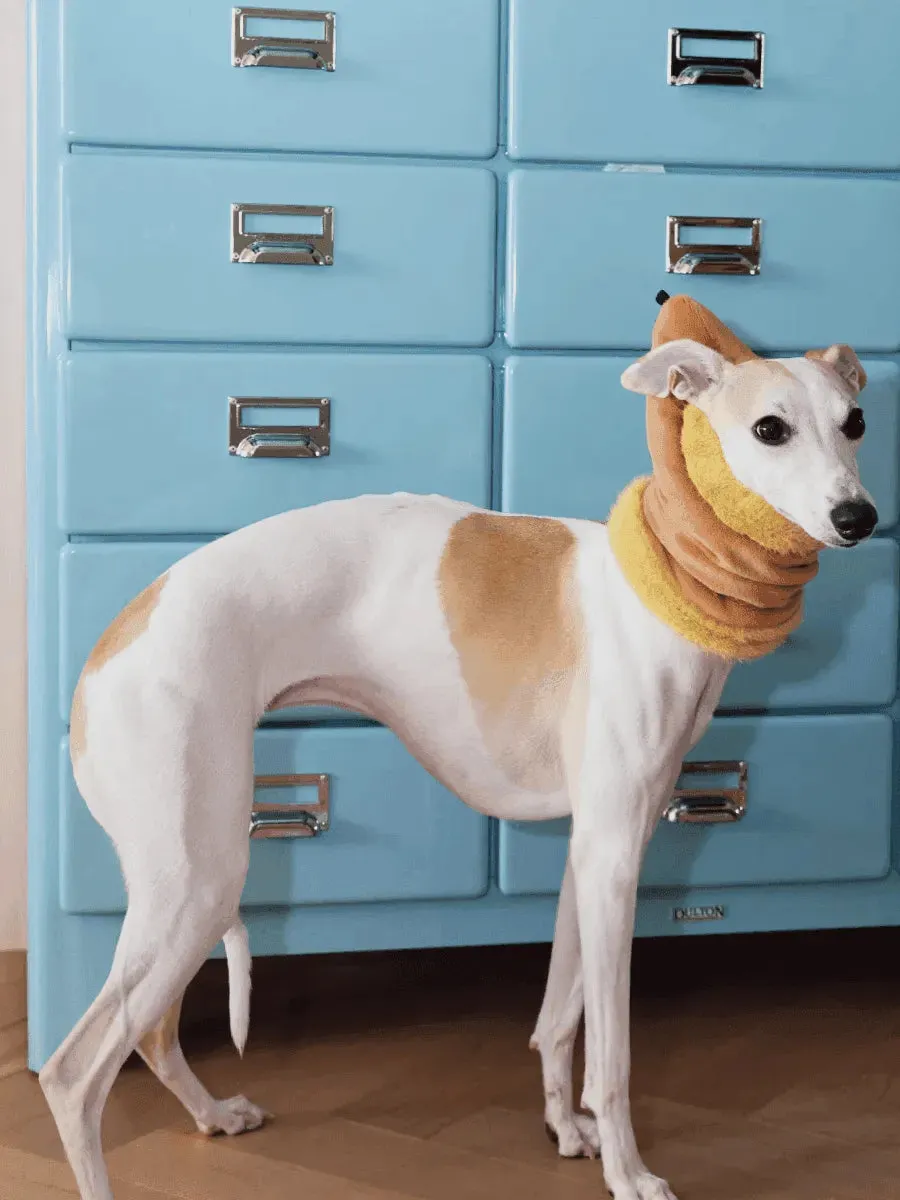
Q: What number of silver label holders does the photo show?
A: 7